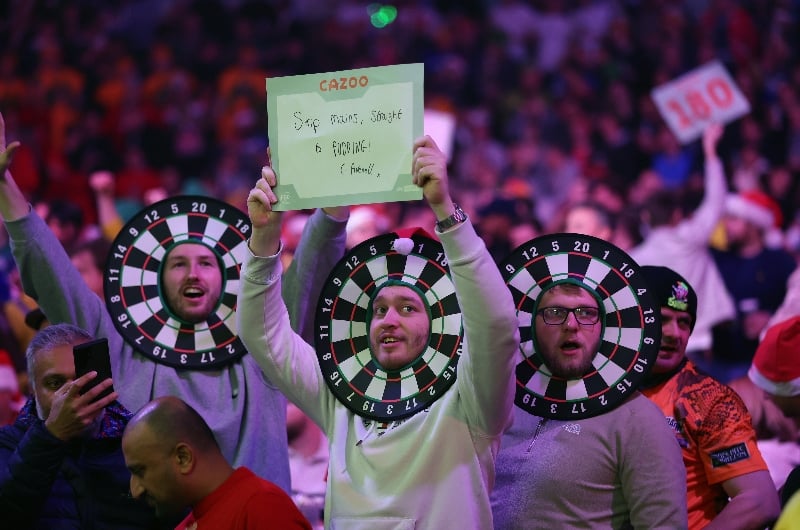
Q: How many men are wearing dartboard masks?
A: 3